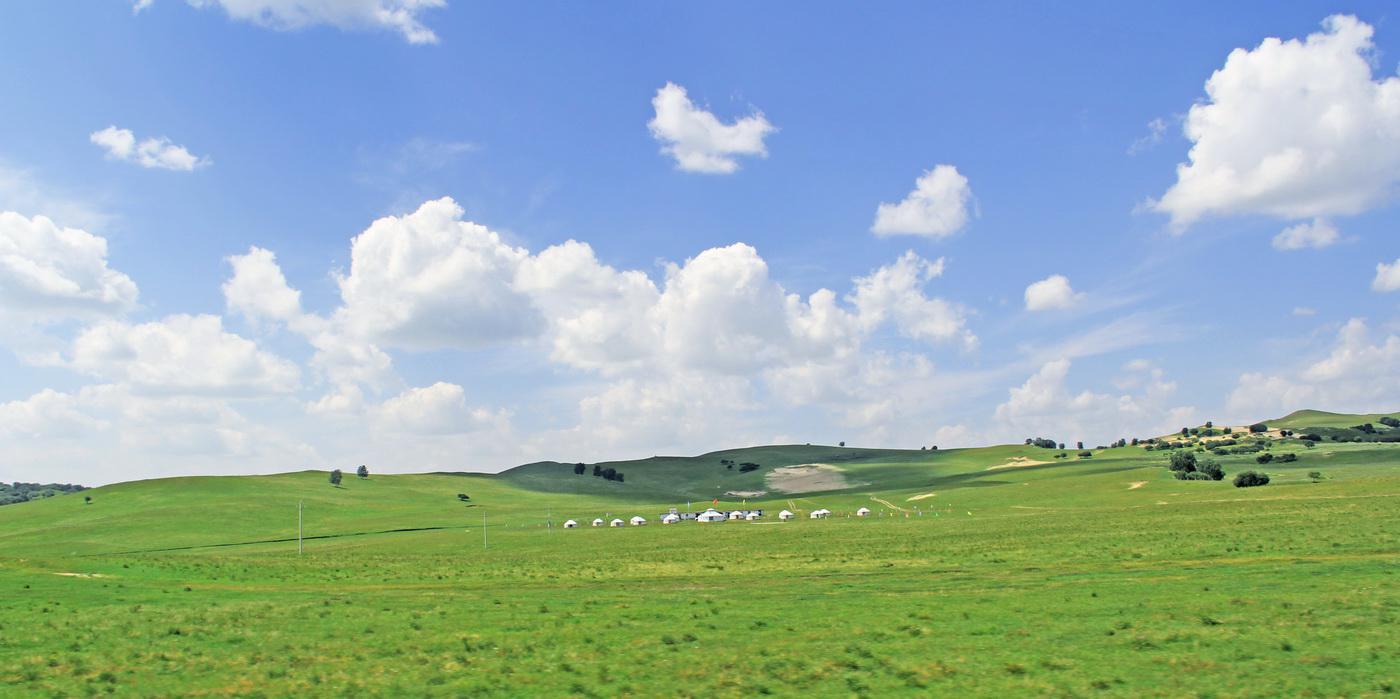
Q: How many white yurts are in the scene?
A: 12